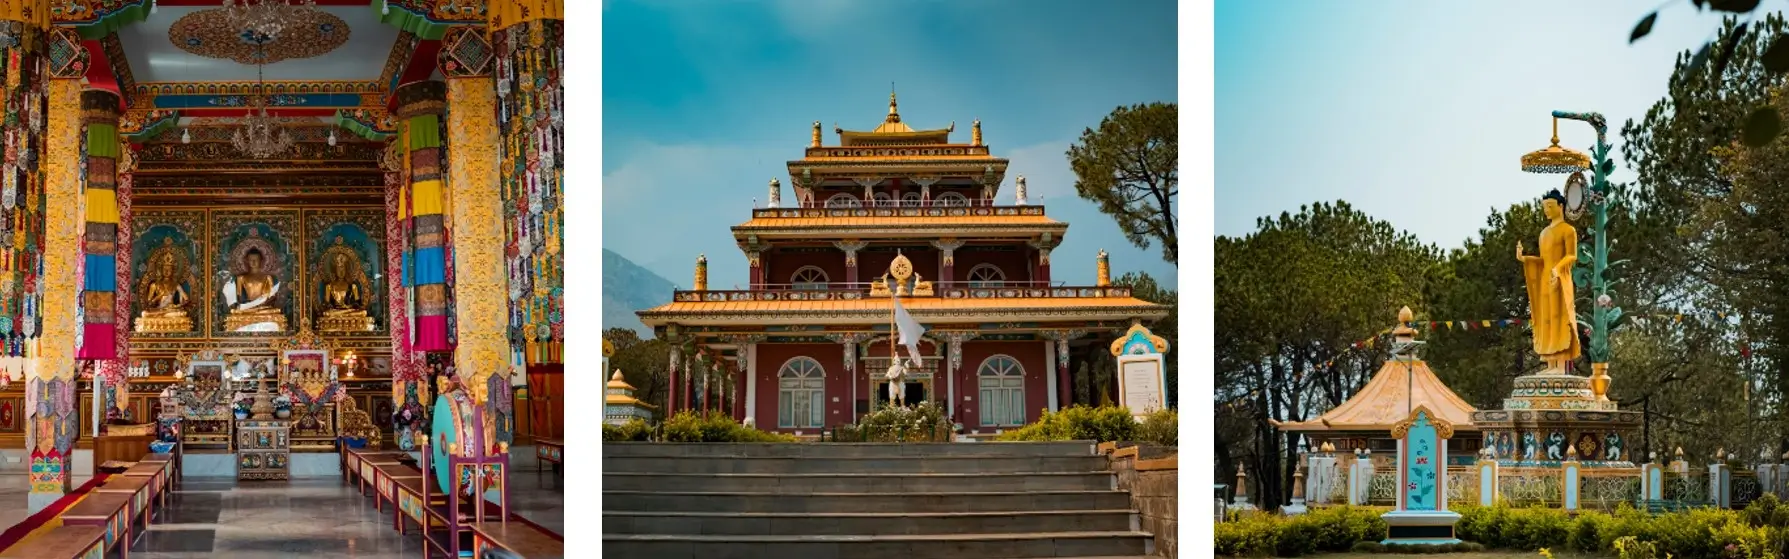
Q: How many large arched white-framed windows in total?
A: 2